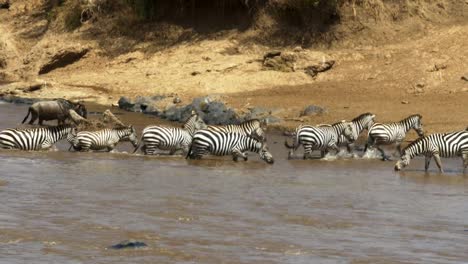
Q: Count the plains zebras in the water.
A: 9